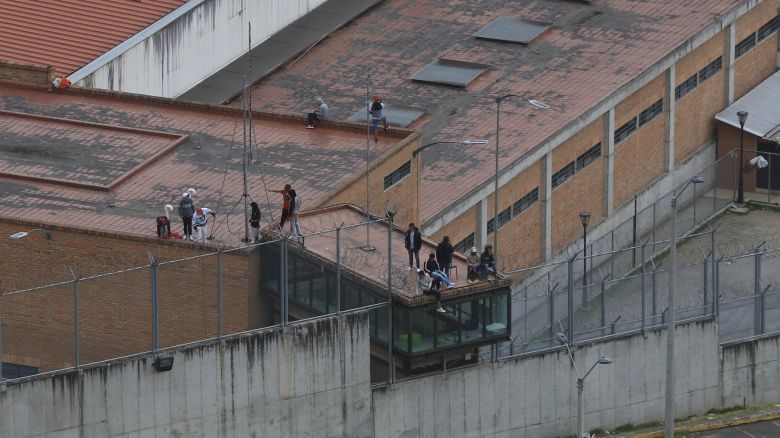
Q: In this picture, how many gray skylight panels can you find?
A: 3